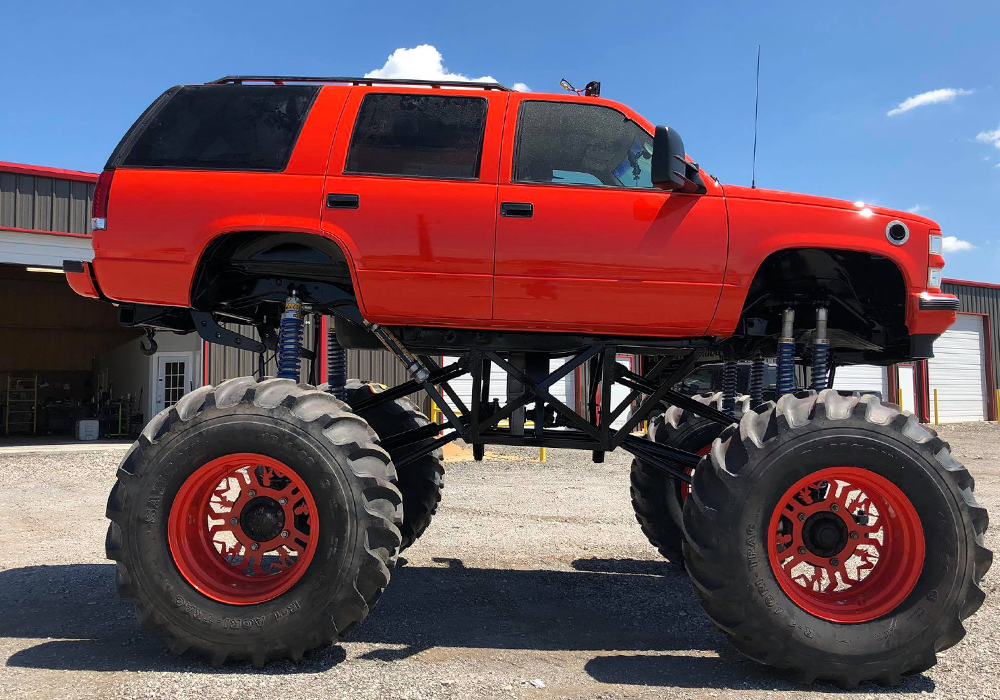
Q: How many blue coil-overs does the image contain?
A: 6